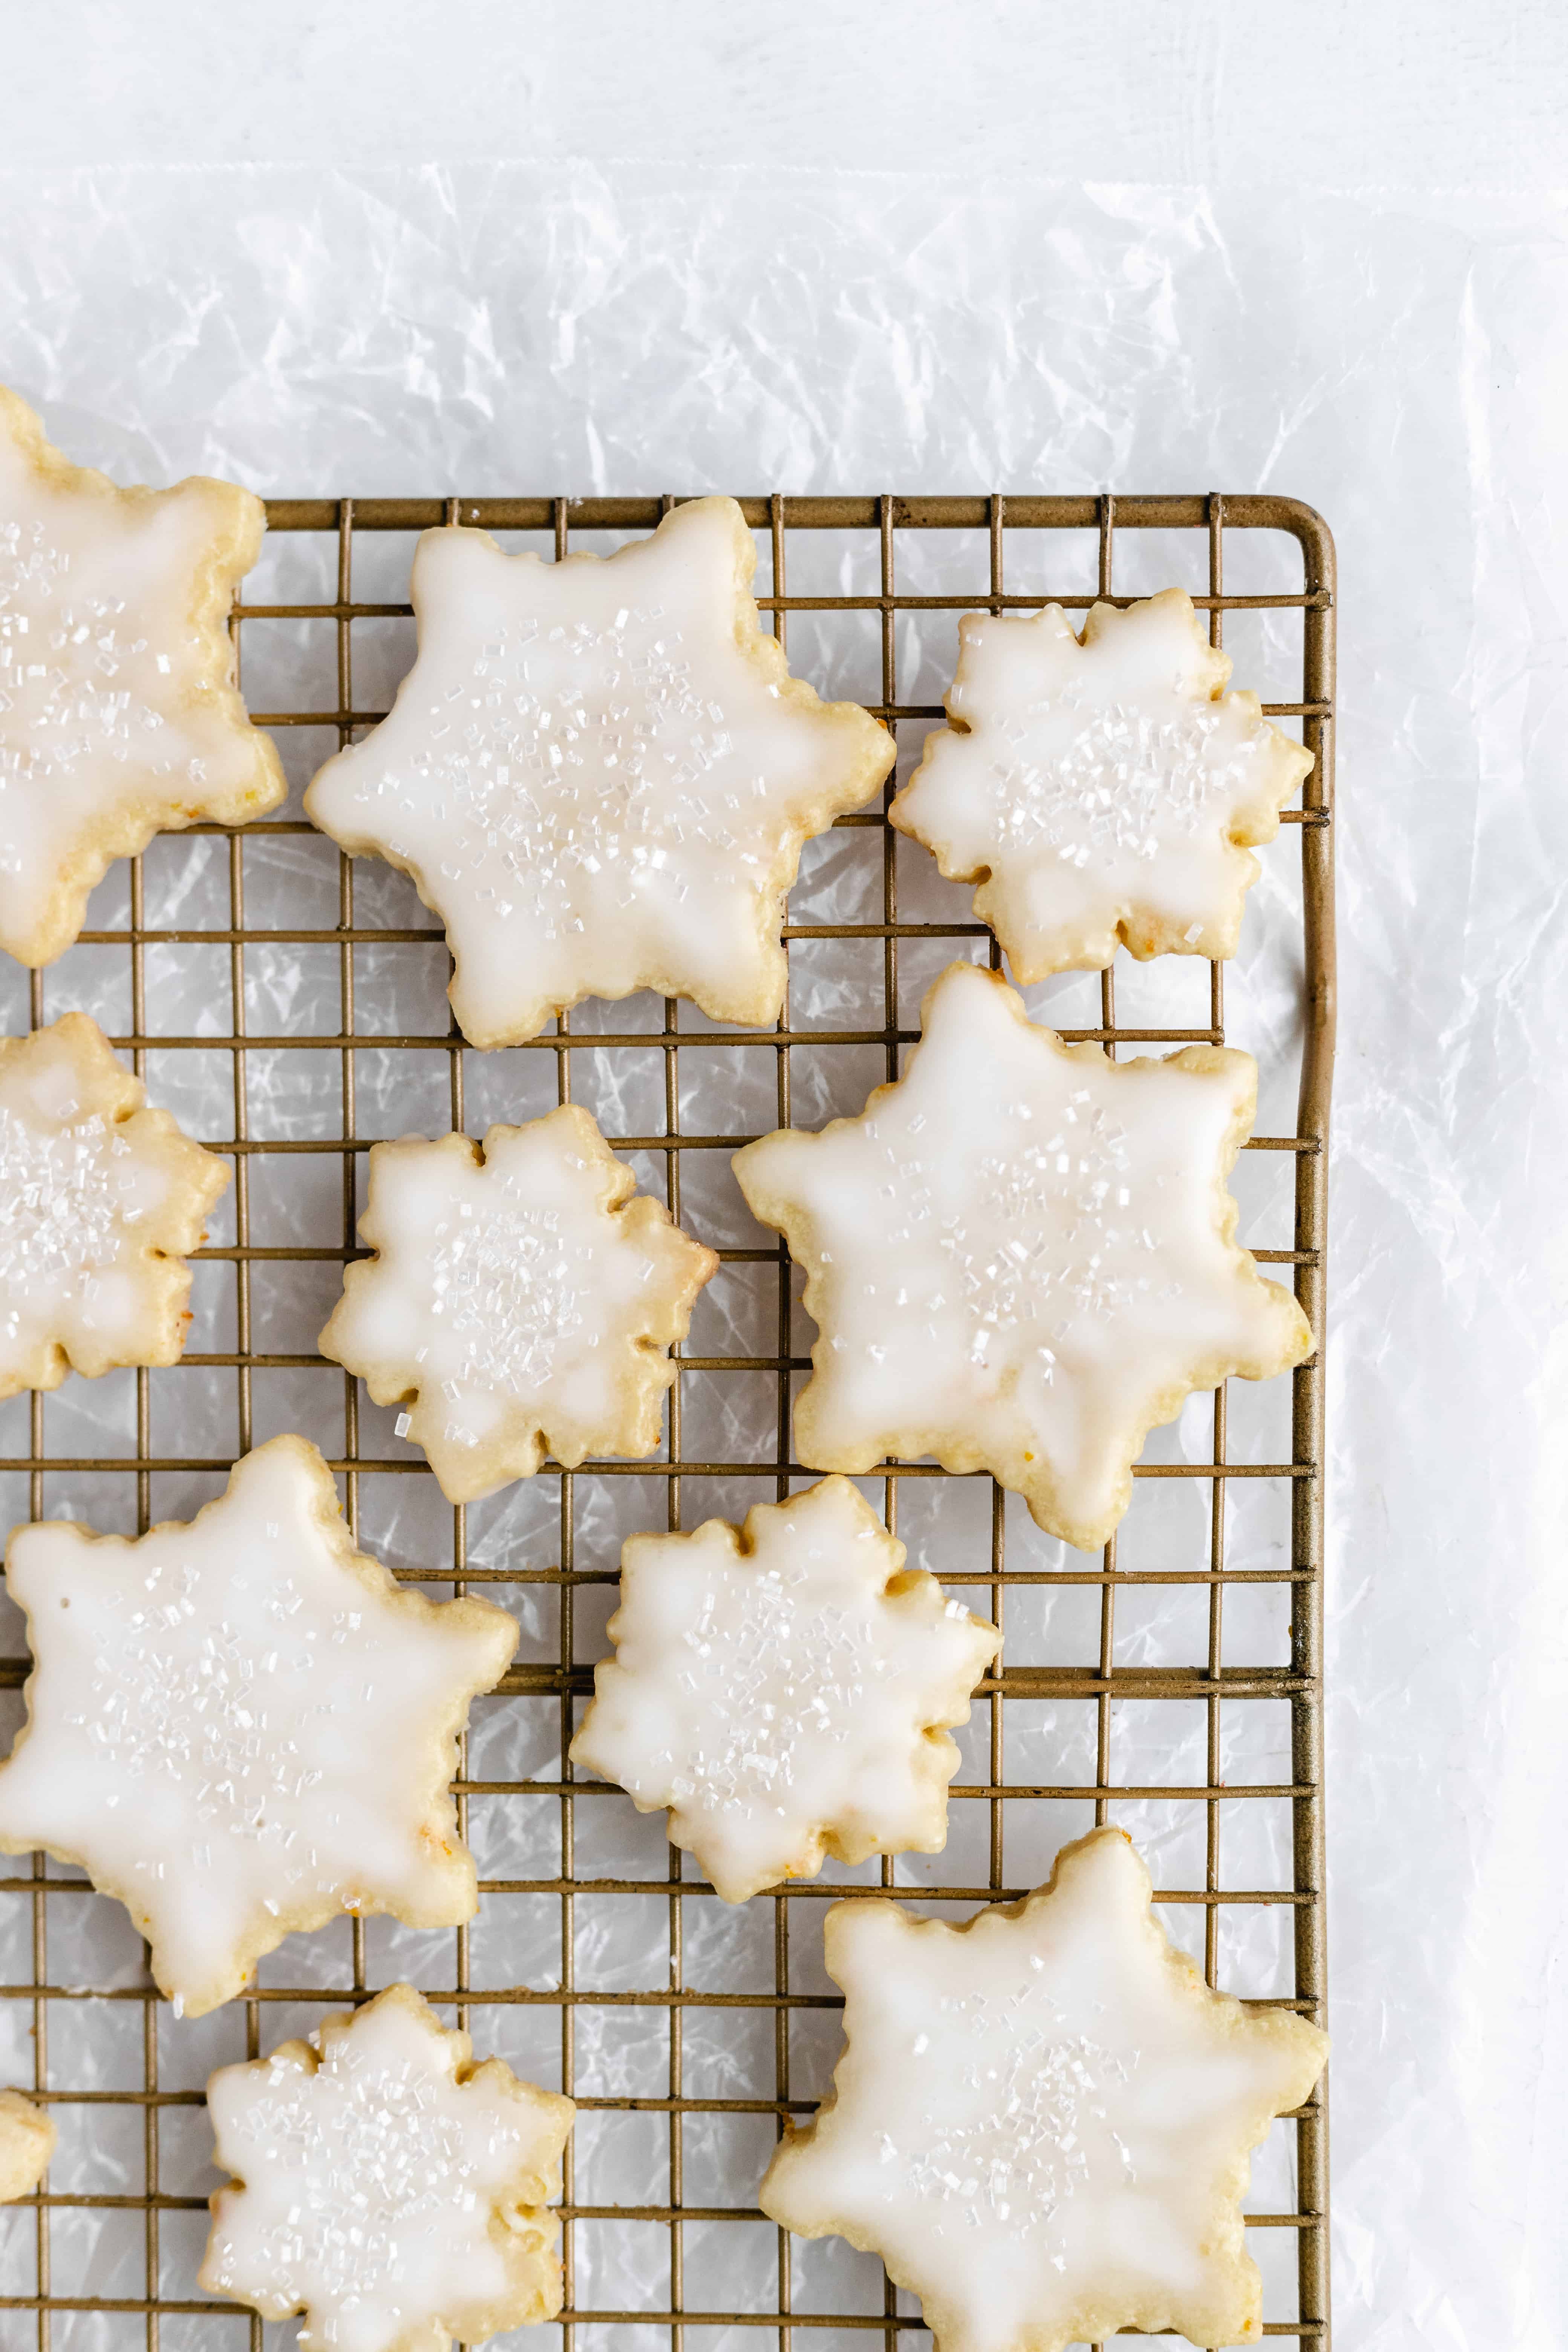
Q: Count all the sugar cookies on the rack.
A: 11